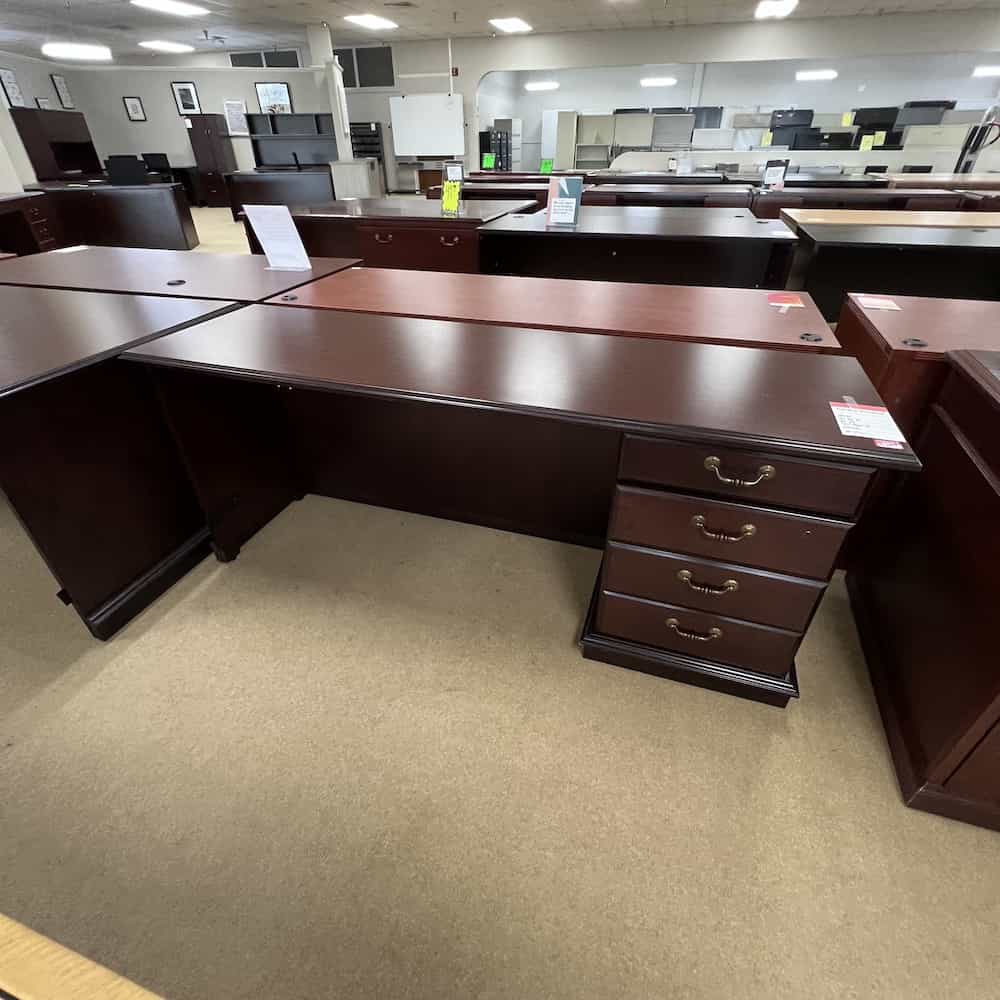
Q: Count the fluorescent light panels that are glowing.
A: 10